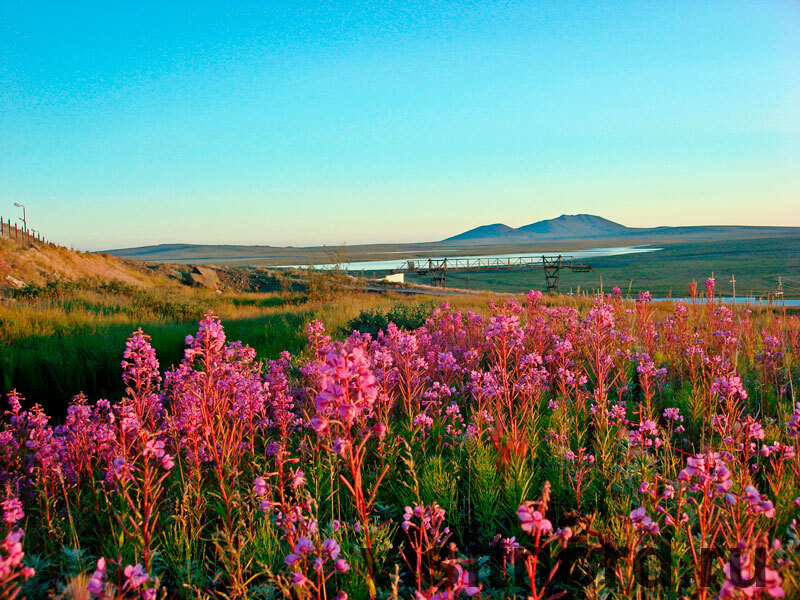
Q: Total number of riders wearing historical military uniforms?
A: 0